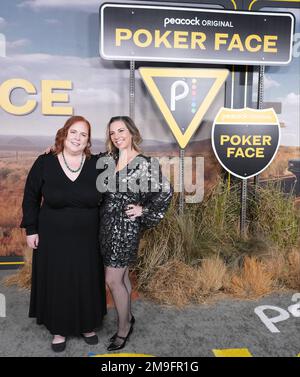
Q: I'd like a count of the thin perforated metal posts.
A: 4